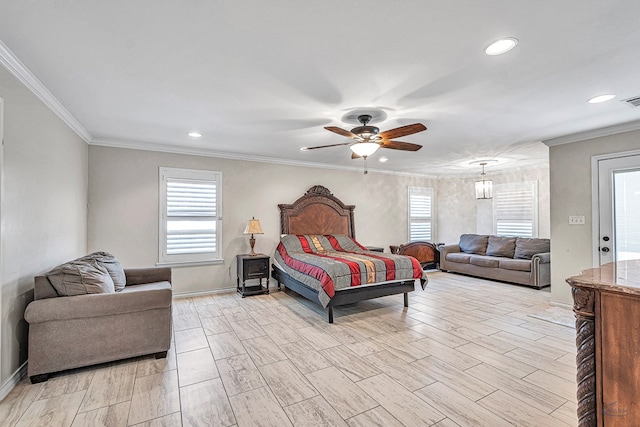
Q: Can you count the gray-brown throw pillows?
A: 5